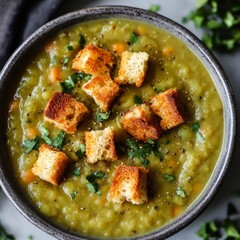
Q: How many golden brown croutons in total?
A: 9